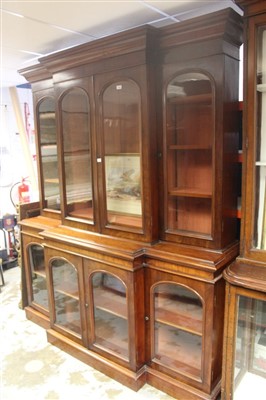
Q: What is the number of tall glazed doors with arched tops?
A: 4